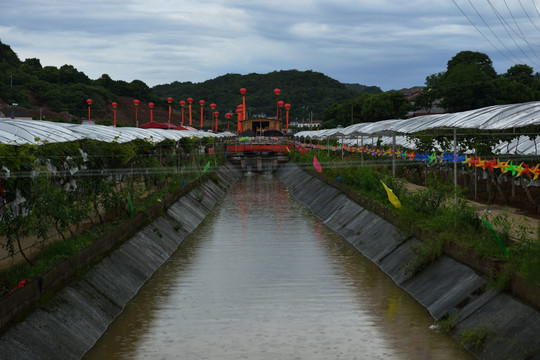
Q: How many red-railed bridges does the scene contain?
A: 1